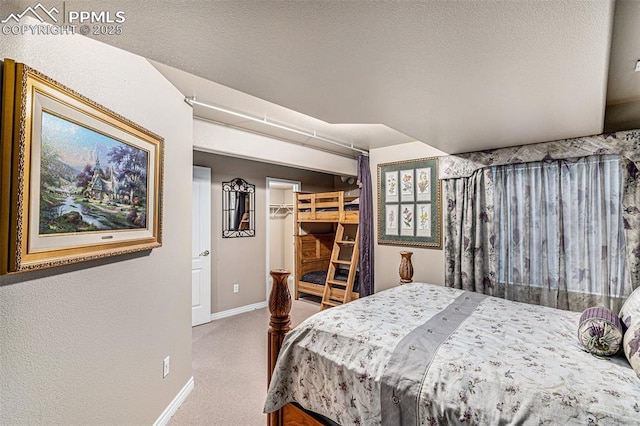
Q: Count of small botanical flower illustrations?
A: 6